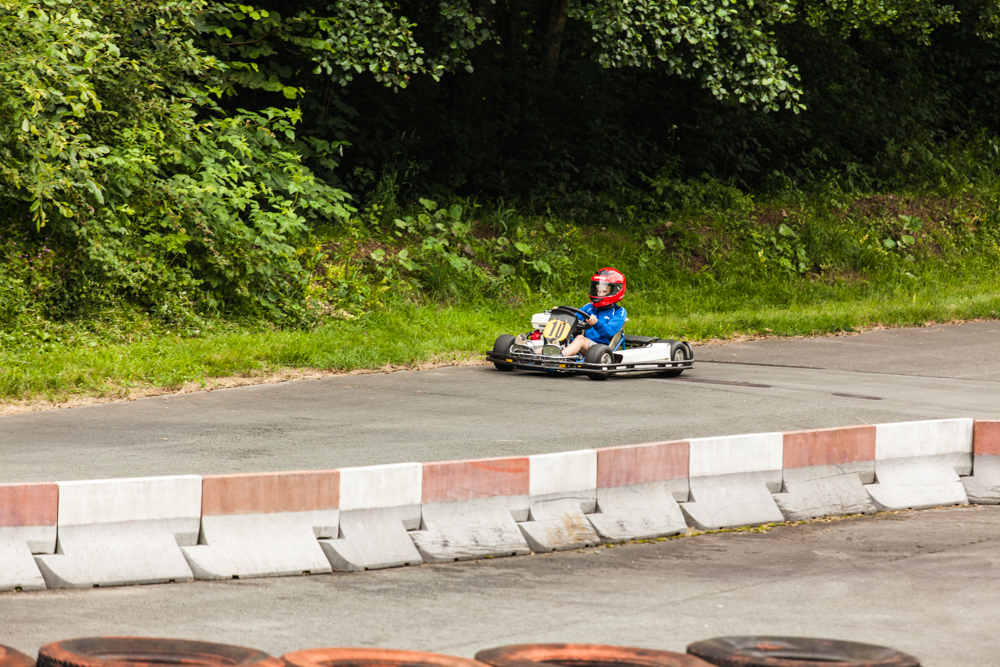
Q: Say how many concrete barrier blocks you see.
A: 11